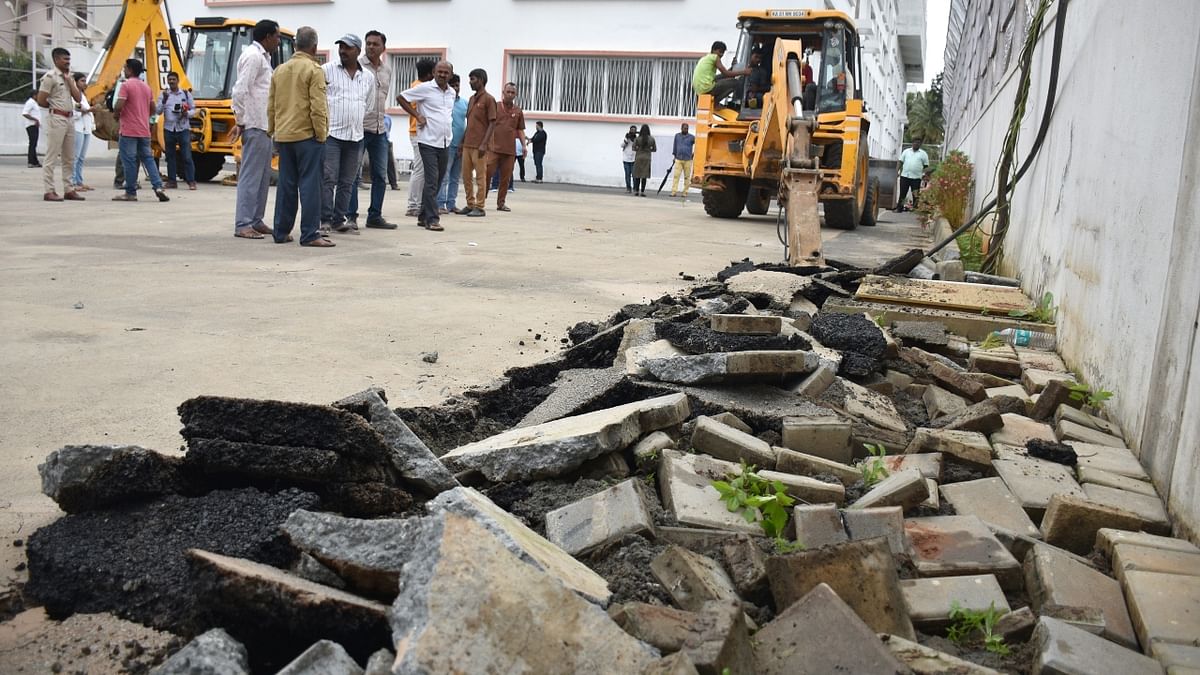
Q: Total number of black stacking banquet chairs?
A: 0